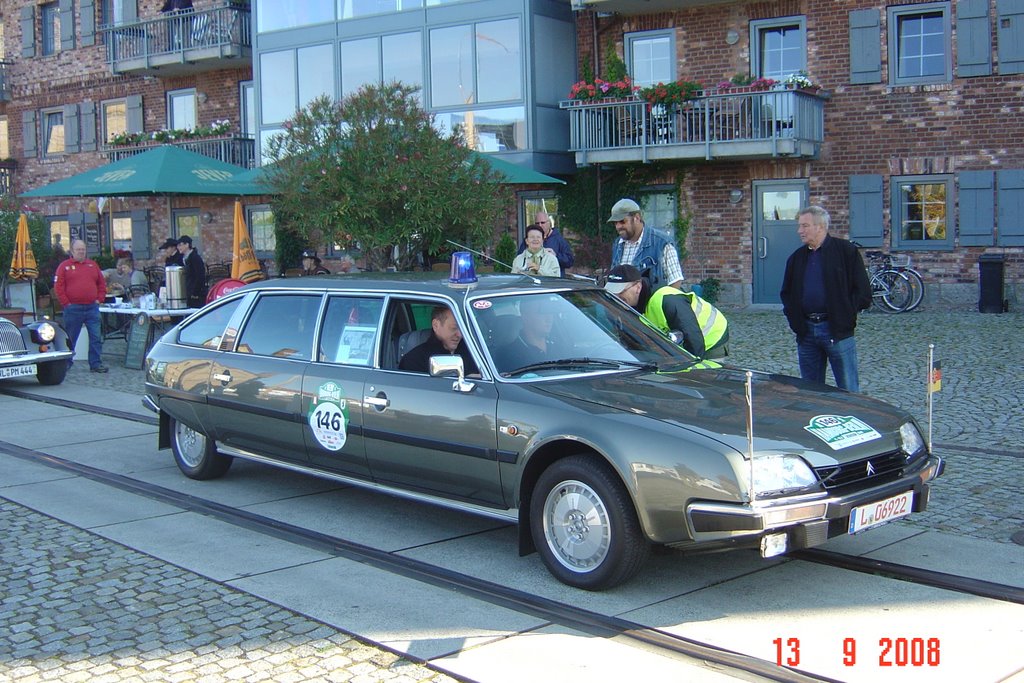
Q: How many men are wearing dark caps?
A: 3